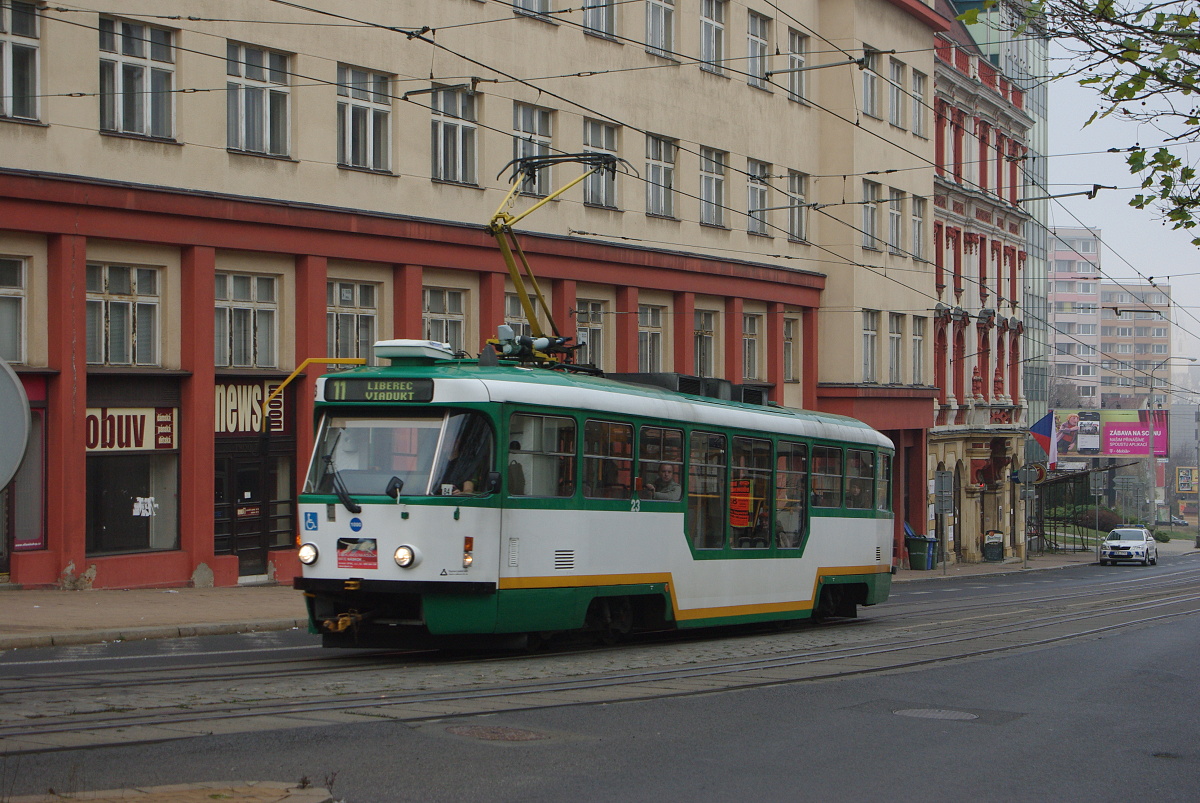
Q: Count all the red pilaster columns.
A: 11